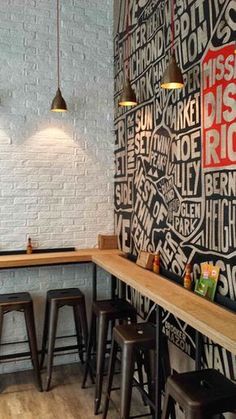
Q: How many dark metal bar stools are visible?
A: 5